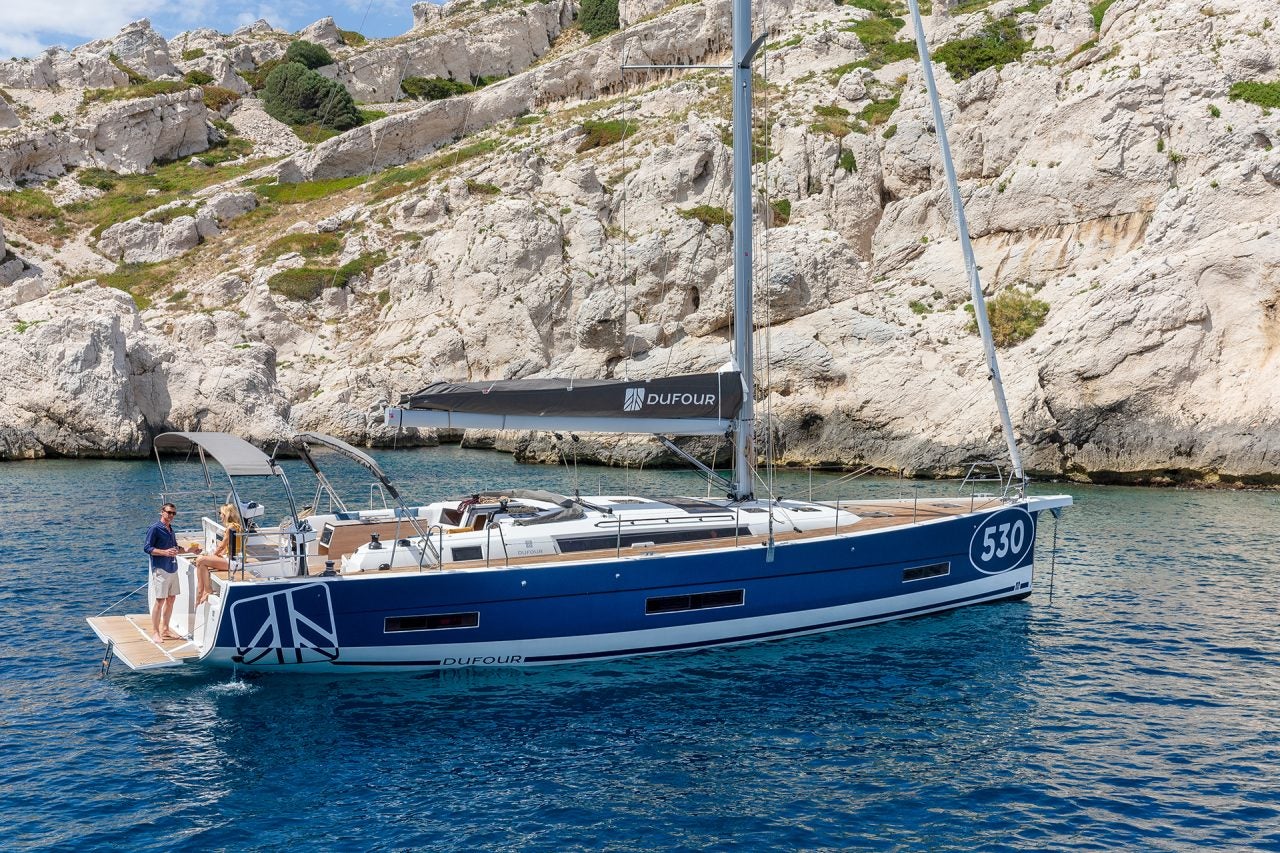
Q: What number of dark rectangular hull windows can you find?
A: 3